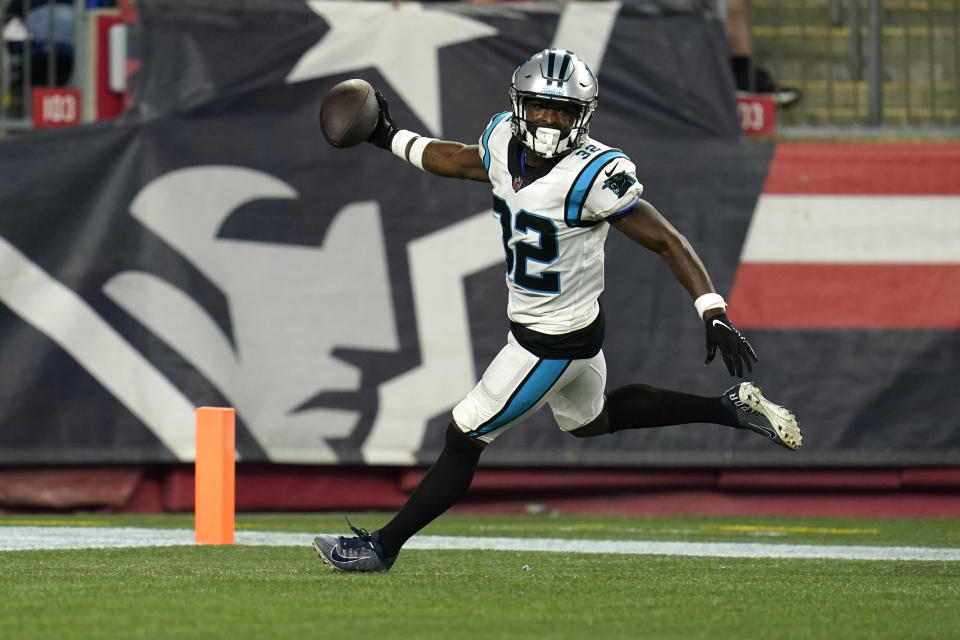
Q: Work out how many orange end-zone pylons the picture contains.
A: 1